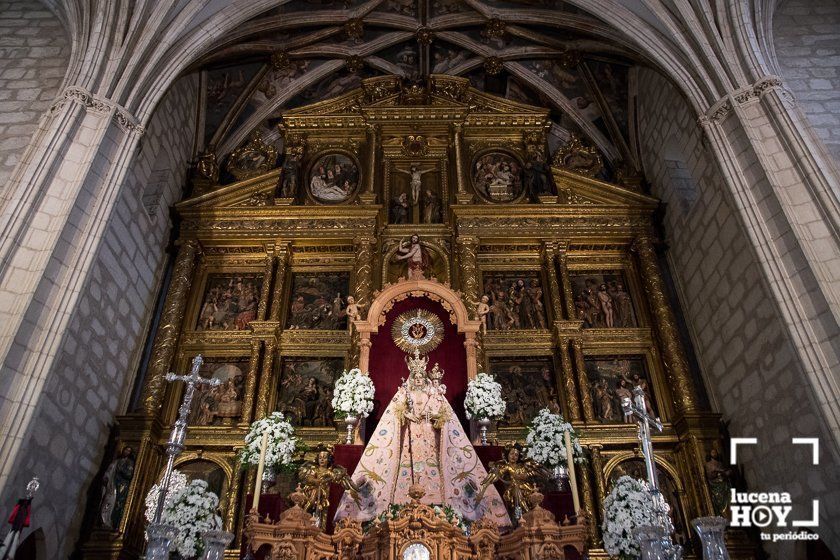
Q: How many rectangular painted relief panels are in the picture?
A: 8